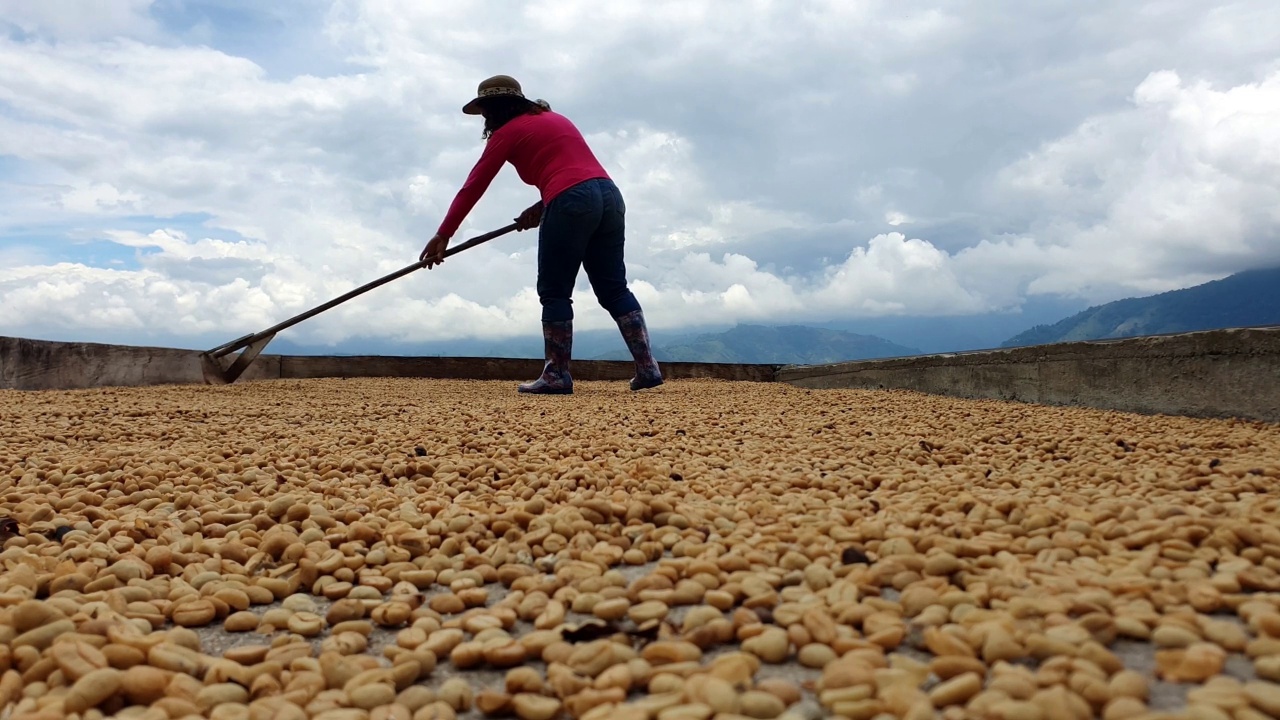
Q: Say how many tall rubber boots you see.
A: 2